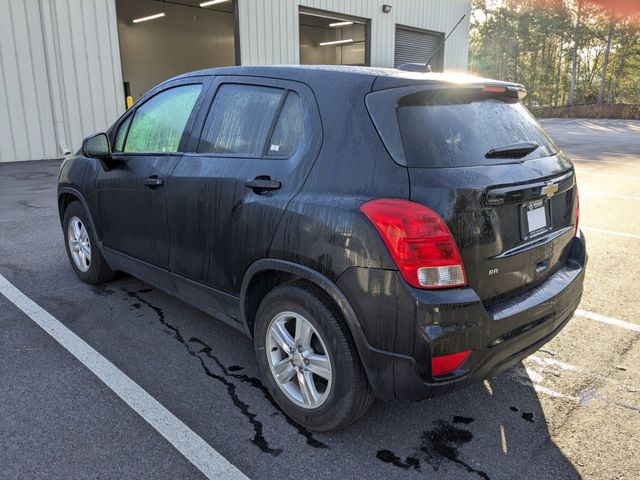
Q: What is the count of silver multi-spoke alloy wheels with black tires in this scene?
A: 2